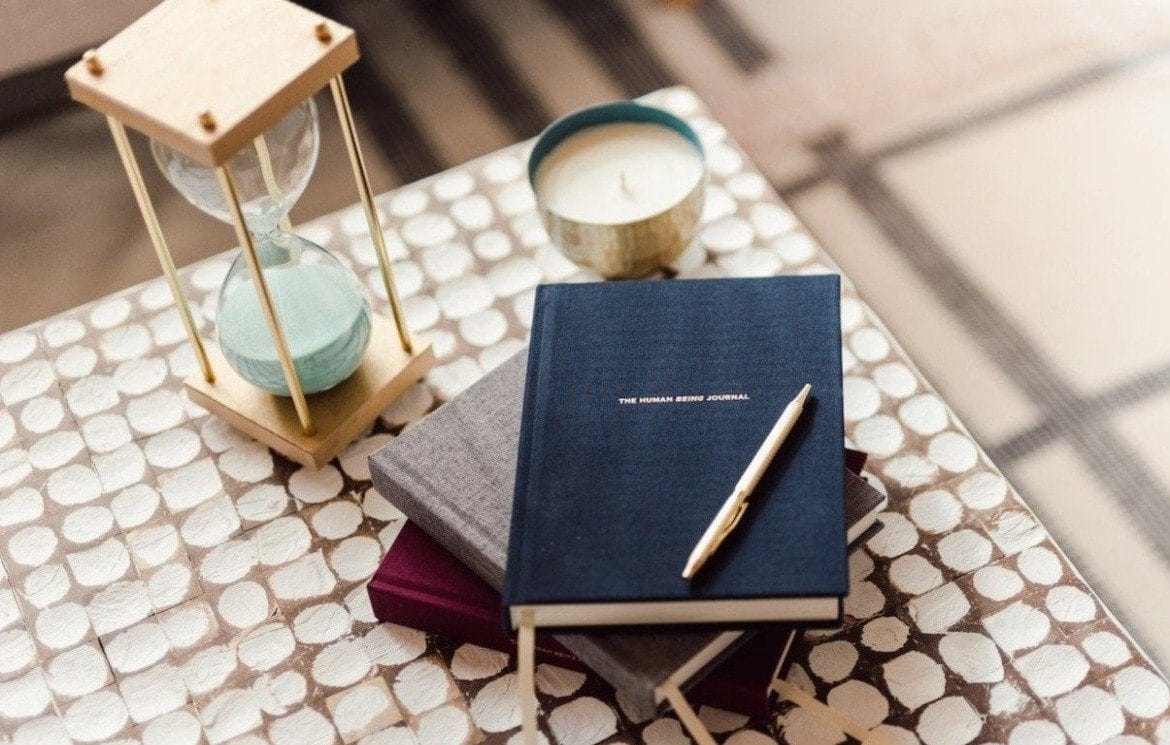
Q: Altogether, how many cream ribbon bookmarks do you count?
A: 3